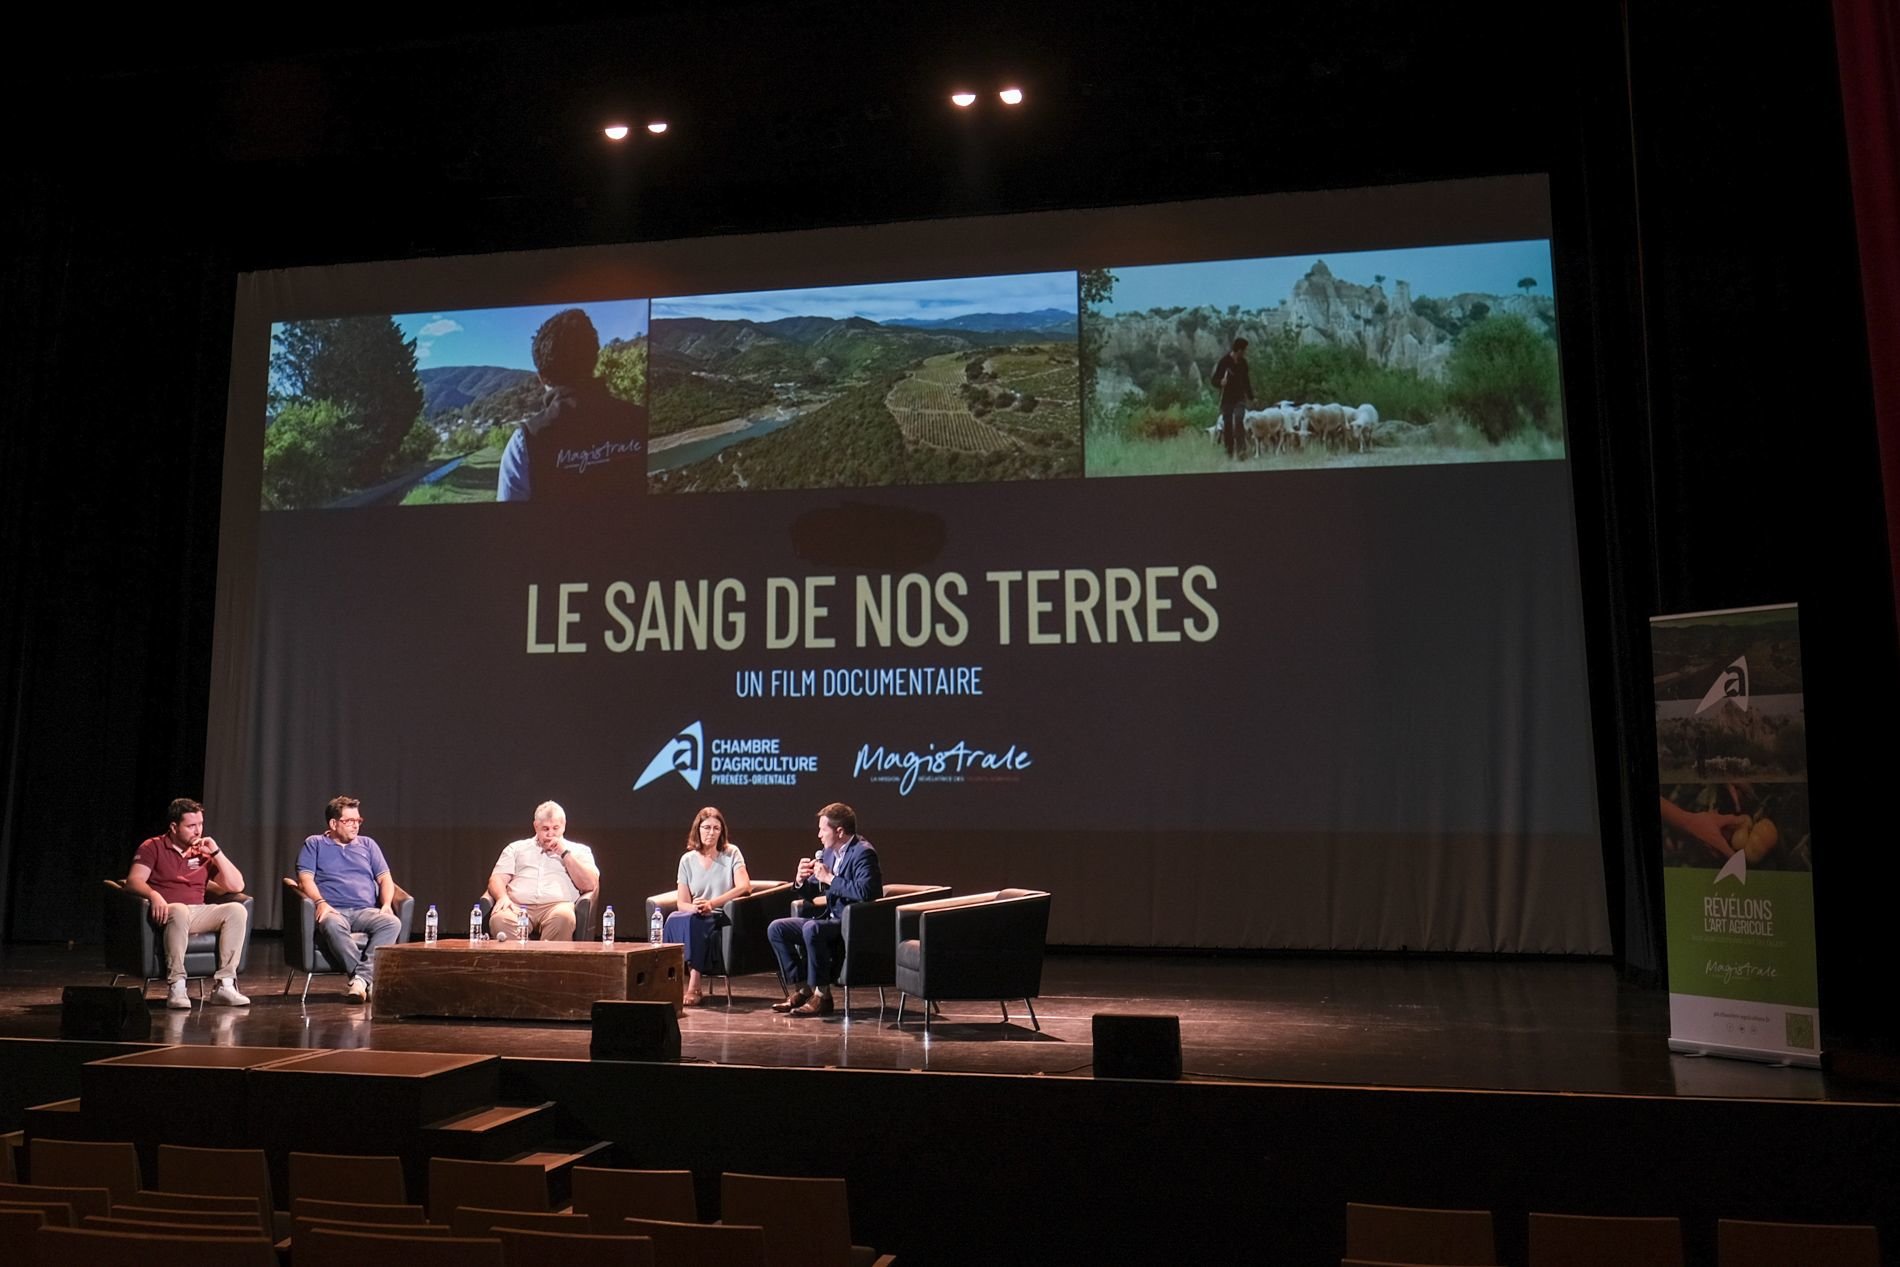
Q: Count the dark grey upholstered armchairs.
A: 6